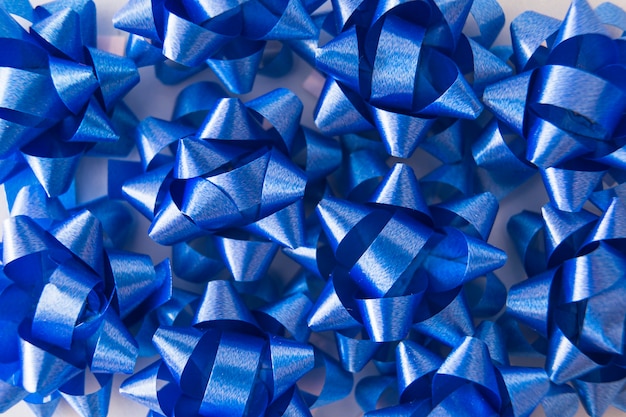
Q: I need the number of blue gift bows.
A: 10